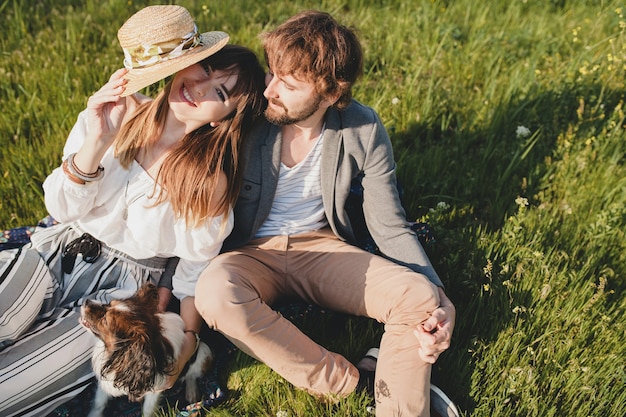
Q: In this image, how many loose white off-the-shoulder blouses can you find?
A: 1